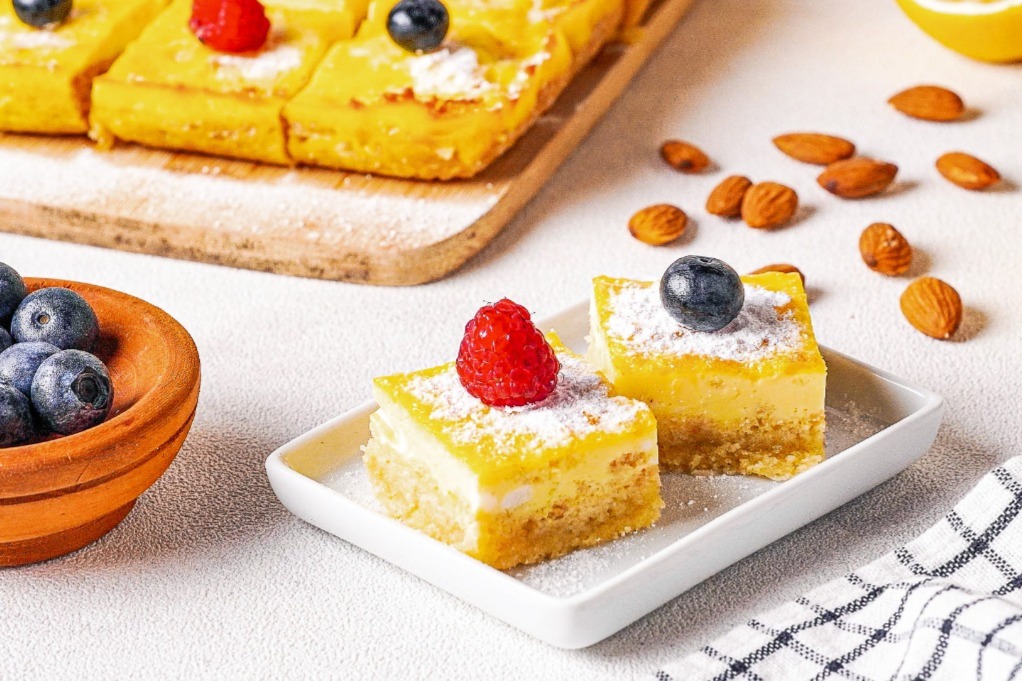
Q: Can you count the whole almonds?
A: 11